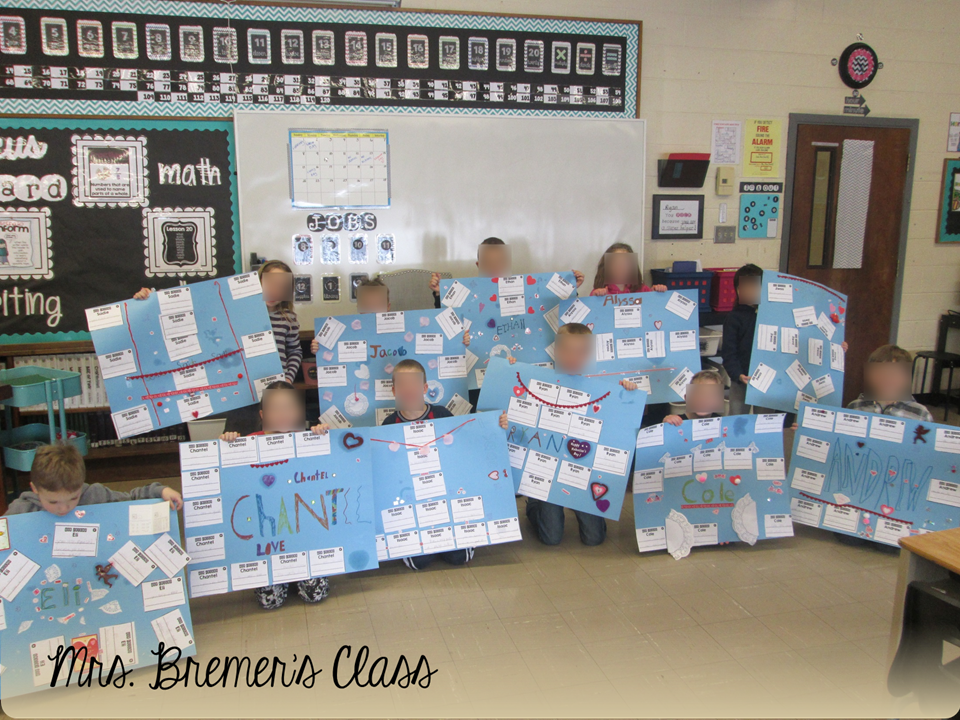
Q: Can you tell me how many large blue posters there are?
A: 11